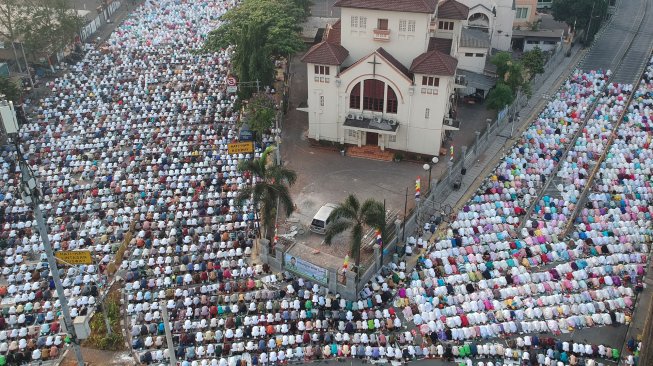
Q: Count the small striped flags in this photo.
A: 5